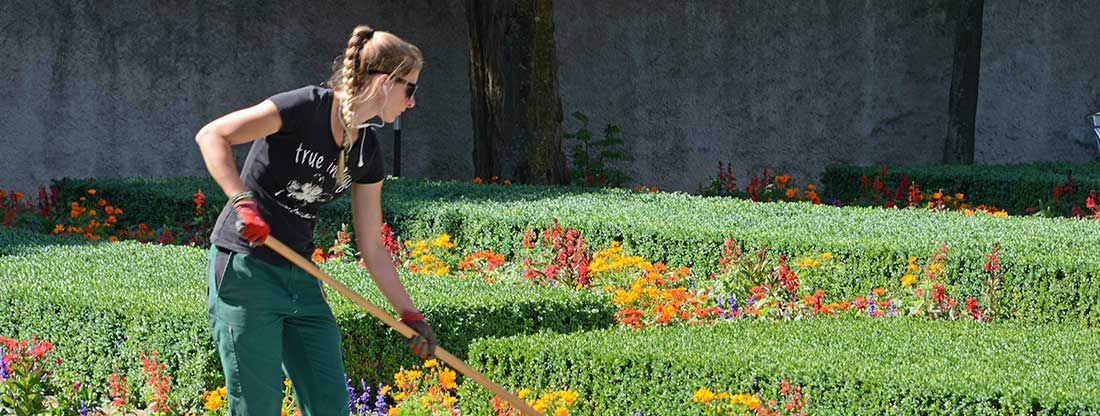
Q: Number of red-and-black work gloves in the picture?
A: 2